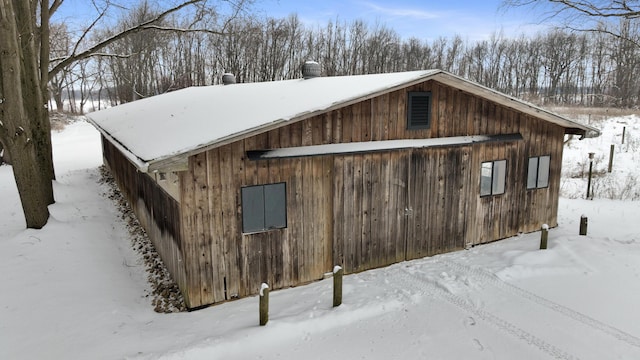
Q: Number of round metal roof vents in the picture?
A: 2